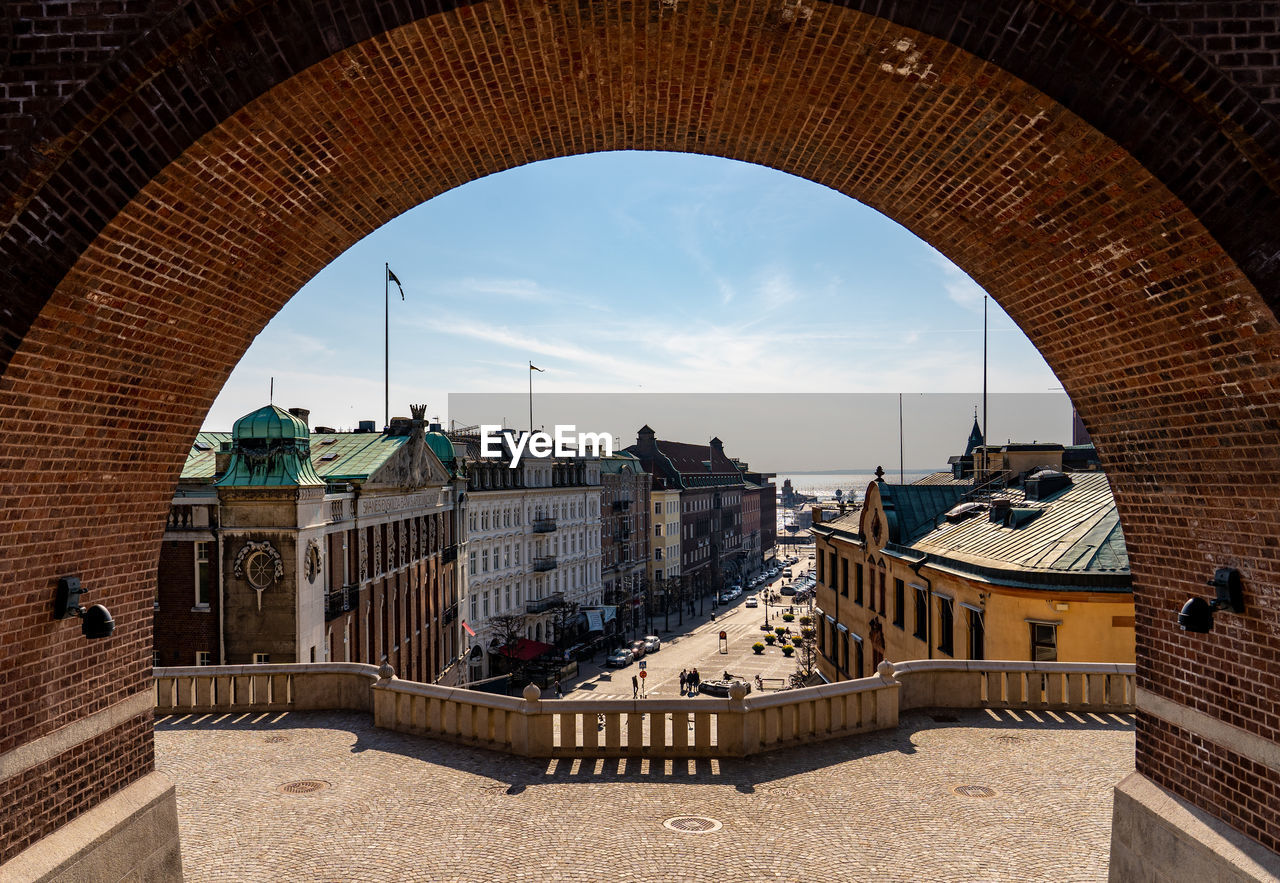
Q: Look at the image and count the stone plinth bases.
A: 2